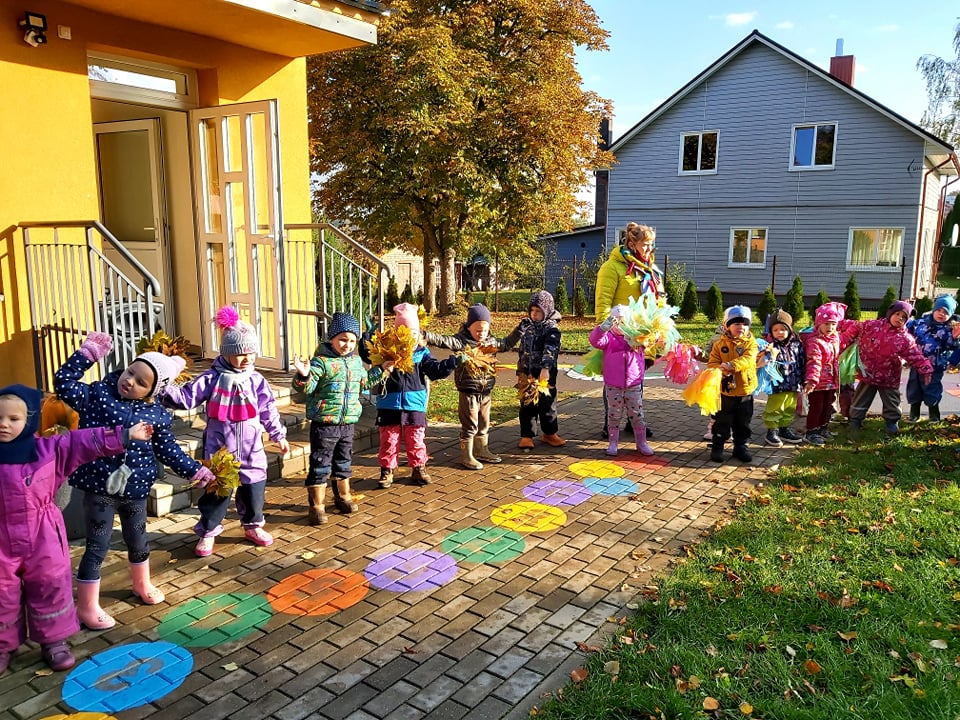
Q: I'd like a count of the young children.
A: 13